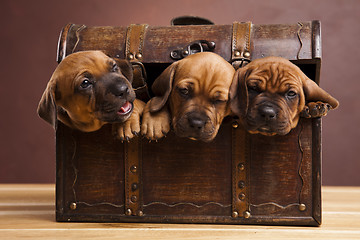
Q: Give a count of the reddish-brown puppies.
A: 3